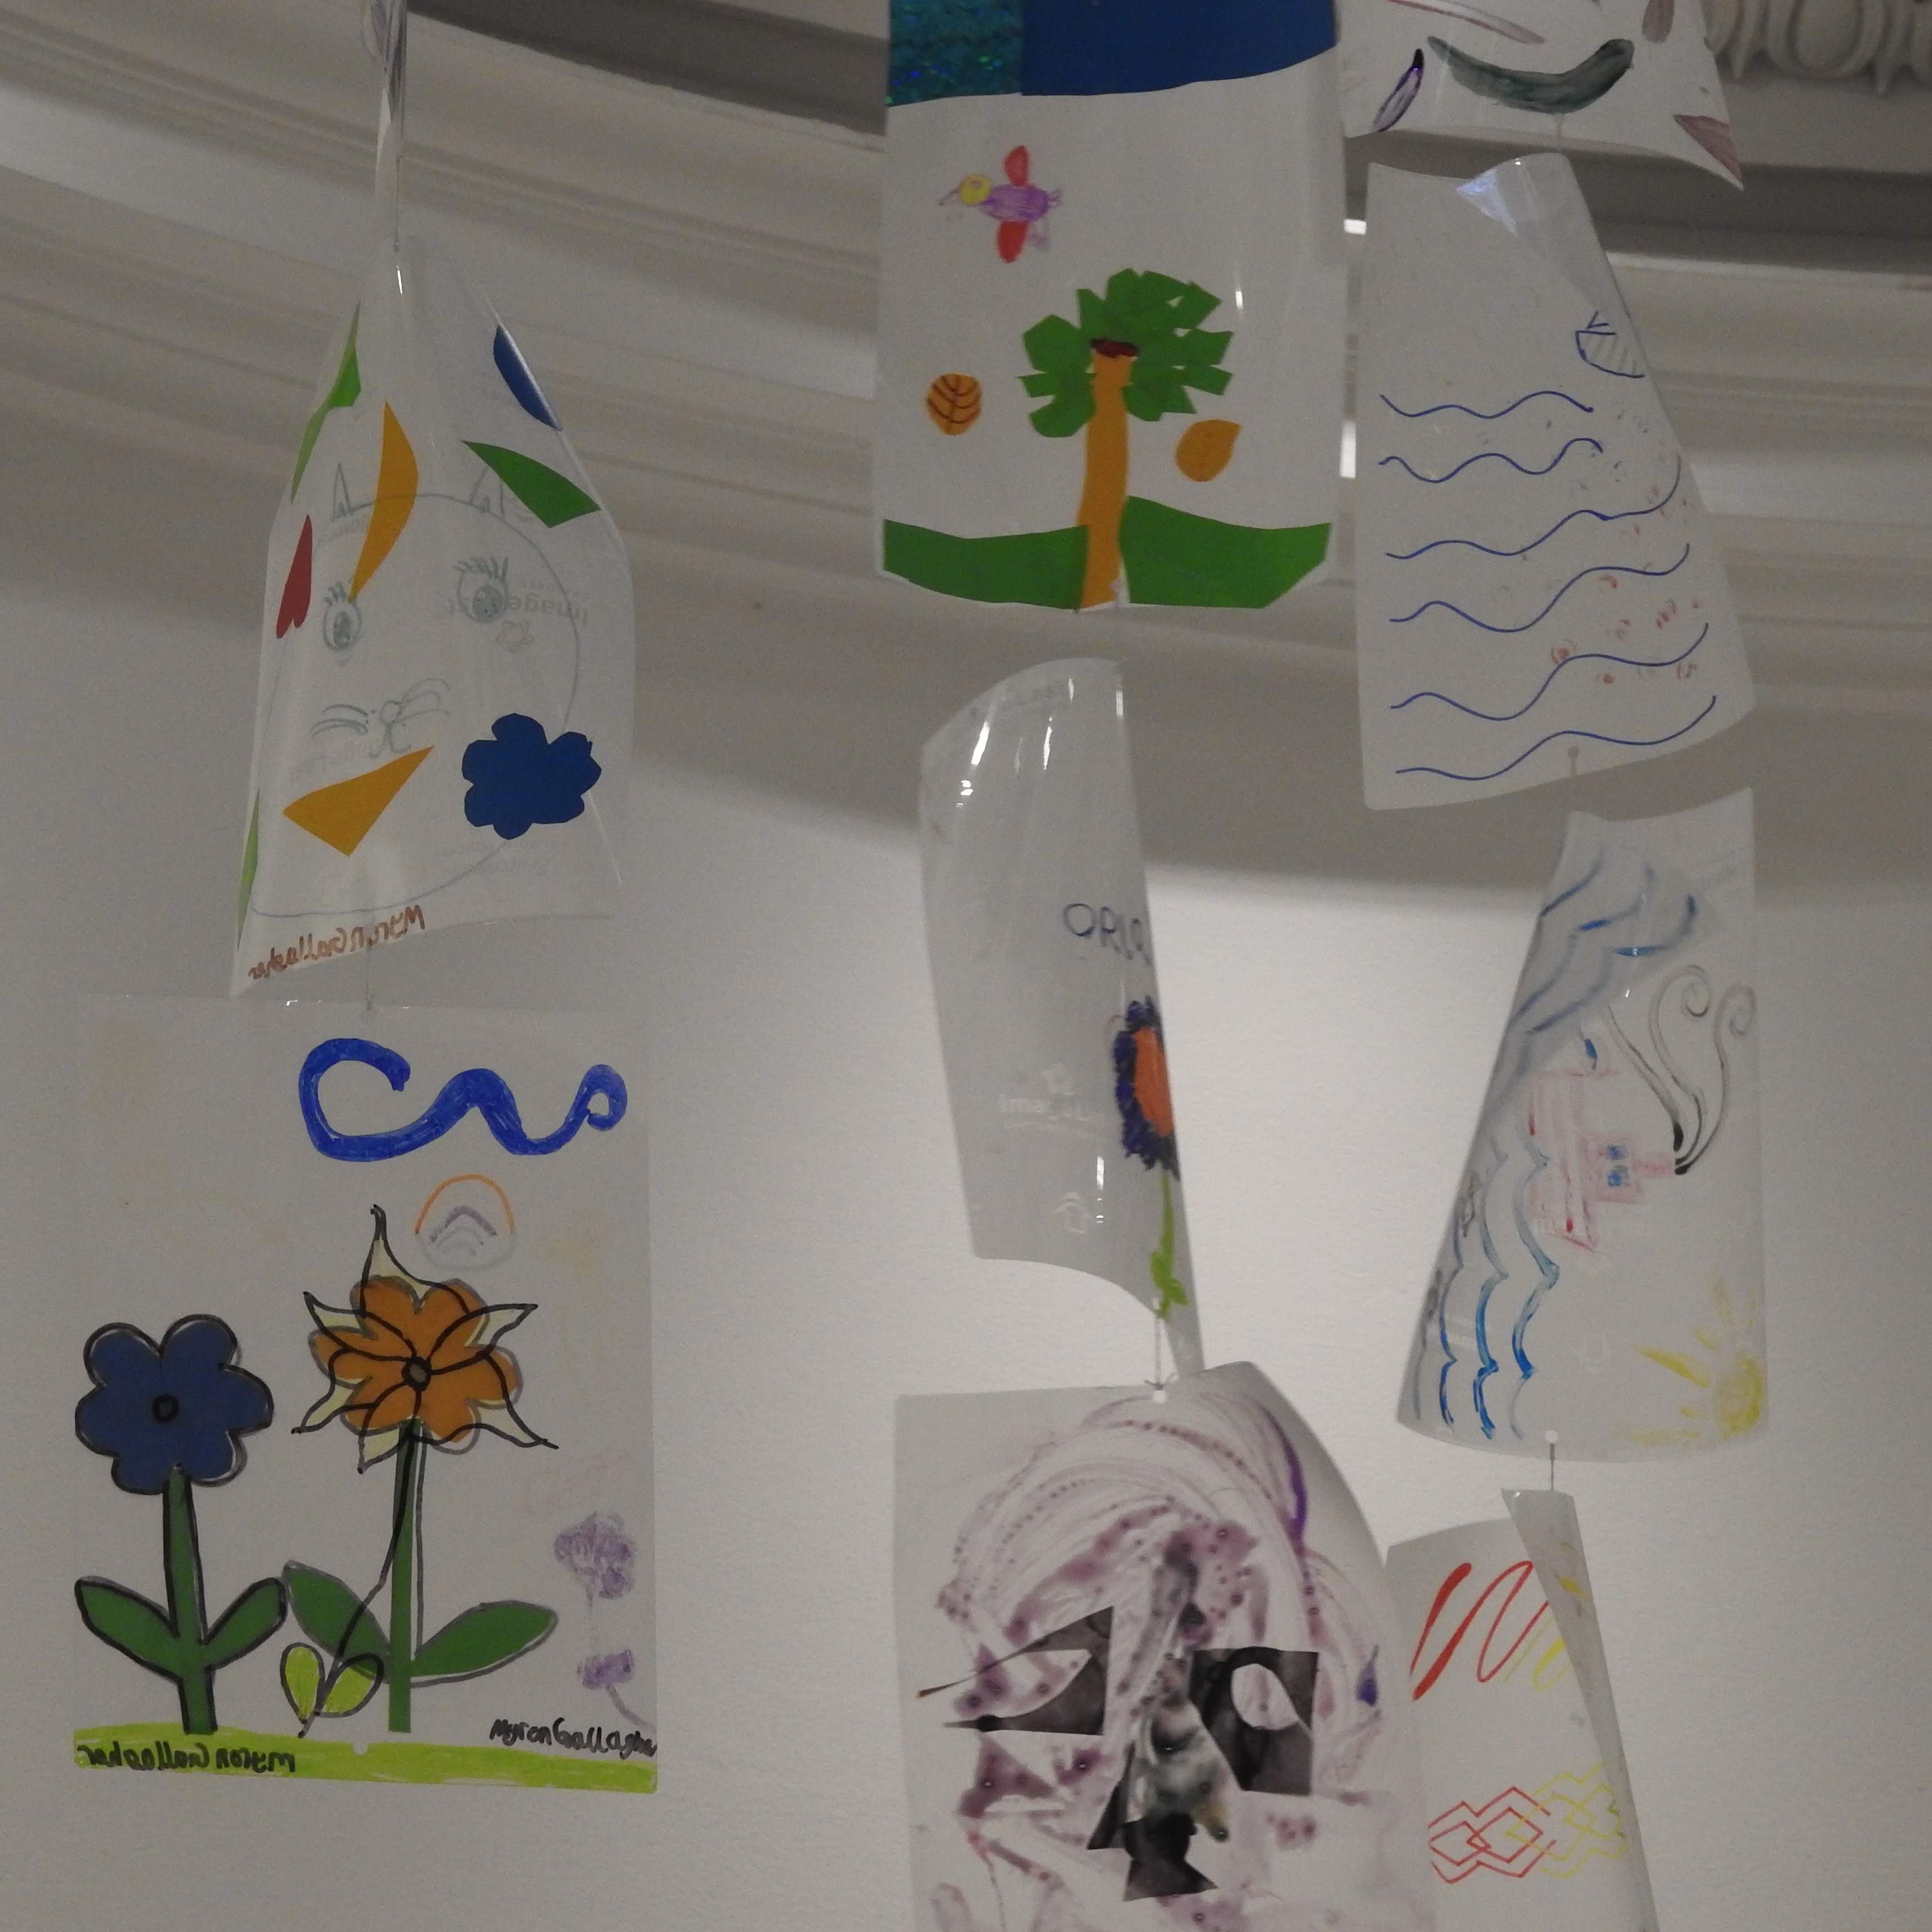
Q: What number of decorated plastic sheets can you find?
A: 9